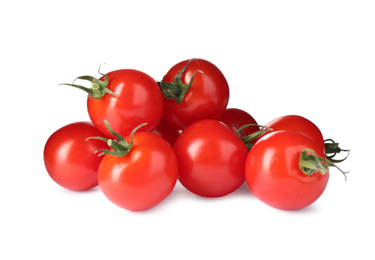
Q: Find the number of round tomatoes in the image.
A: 9